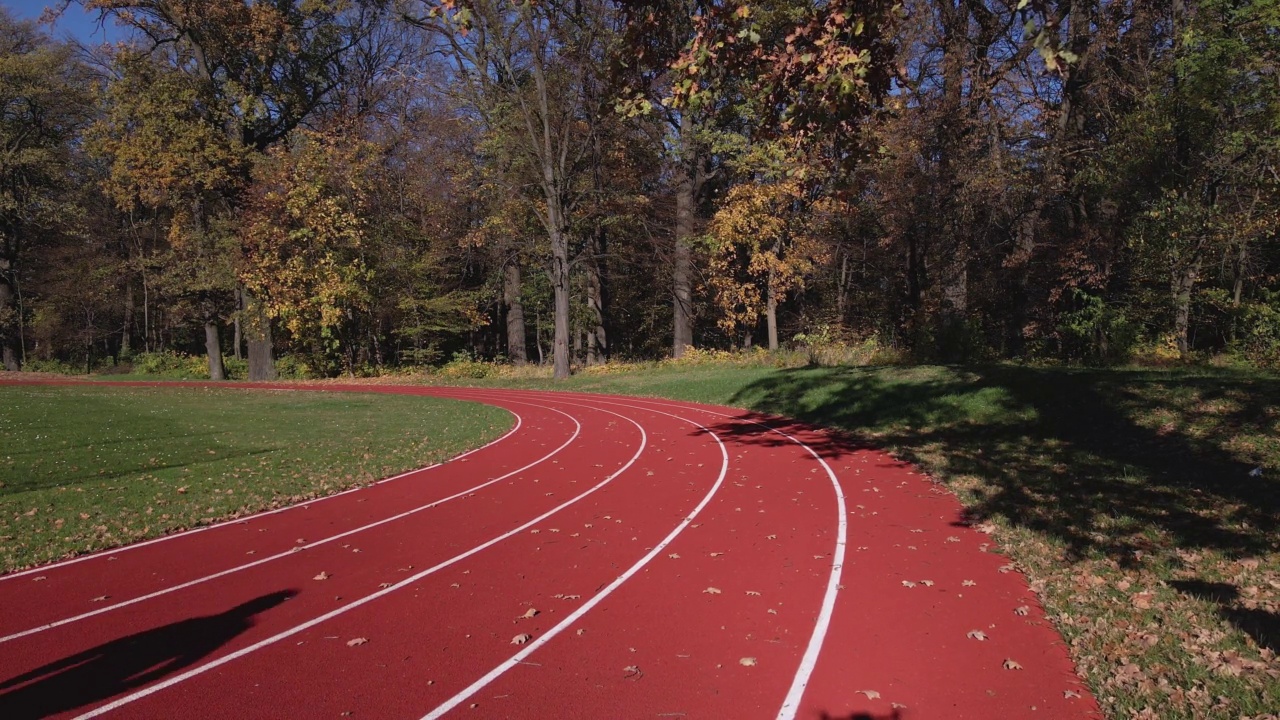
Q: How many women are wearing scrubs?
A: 0